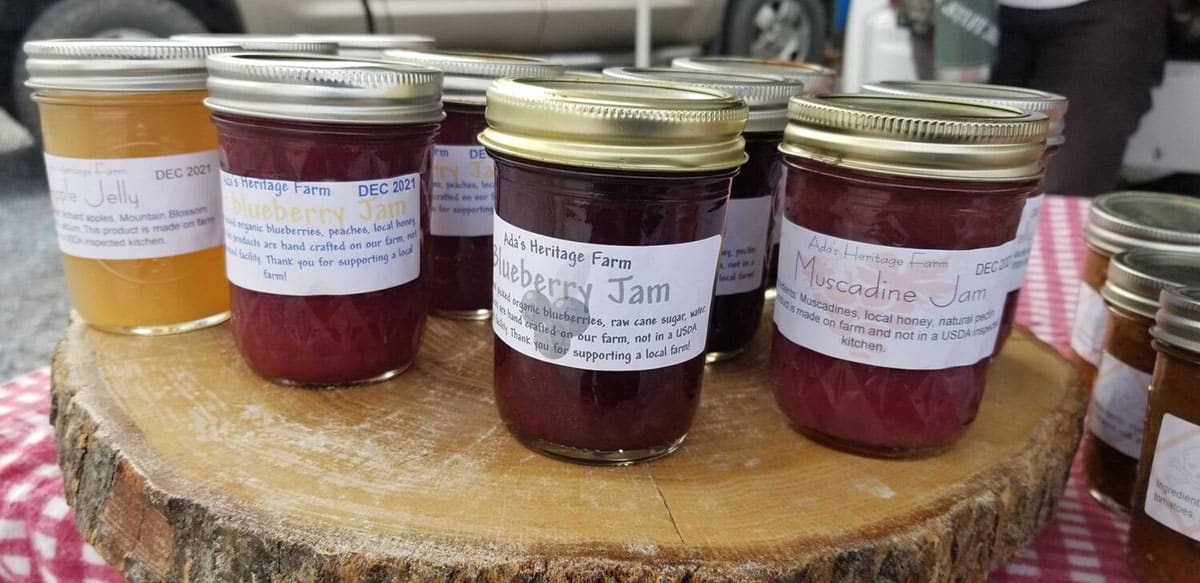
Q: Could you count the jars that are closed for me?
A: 13